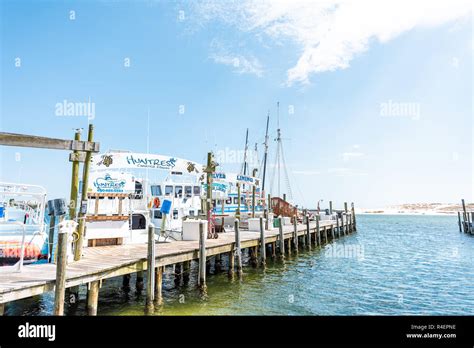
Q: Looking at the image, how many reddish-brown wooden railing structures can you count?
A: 1